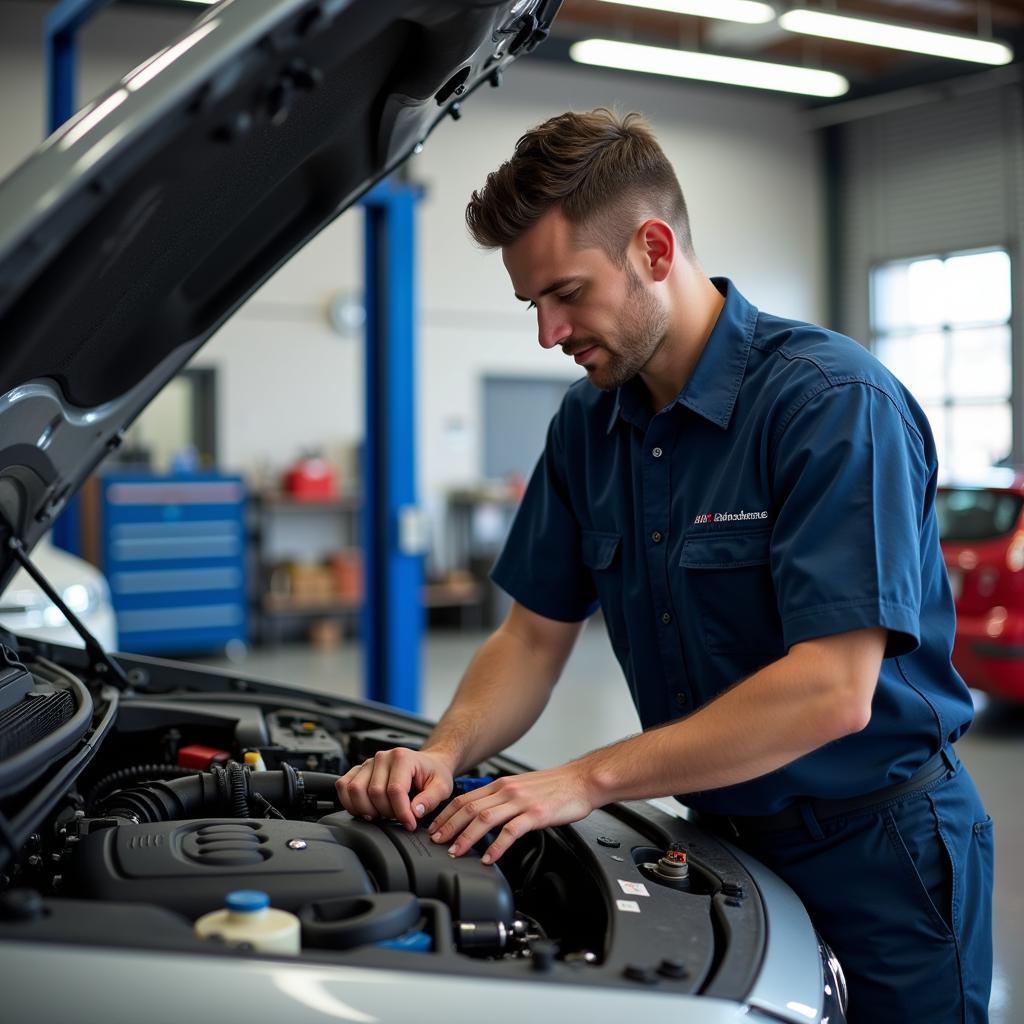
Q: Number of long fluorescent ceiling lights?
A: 3